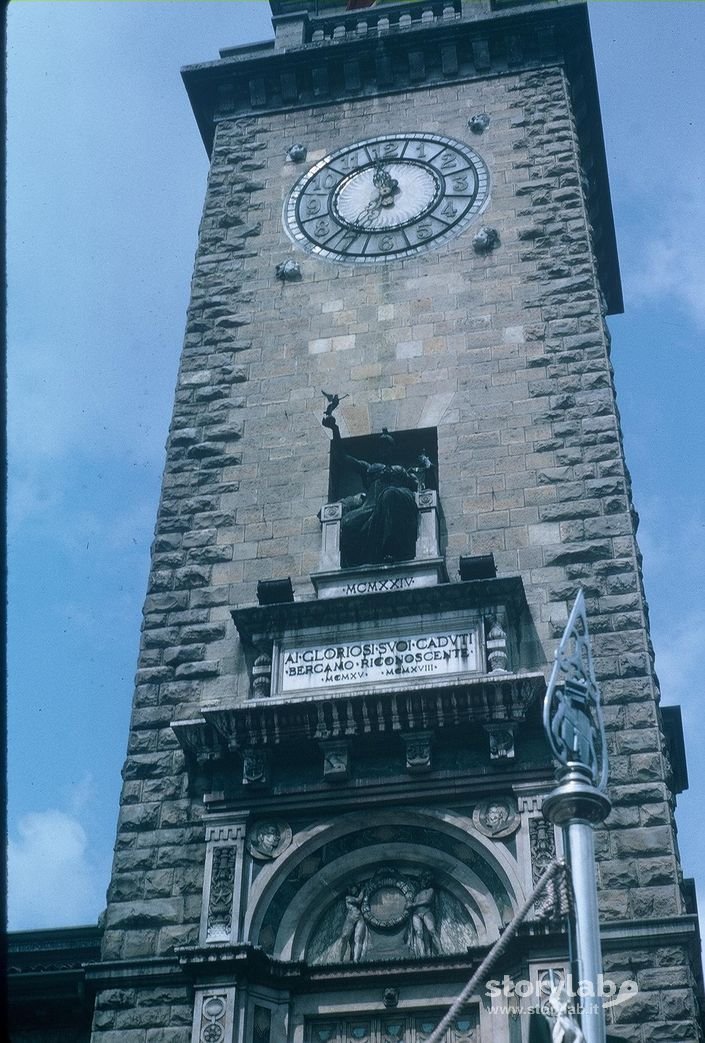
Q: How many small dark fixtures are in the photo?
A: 2